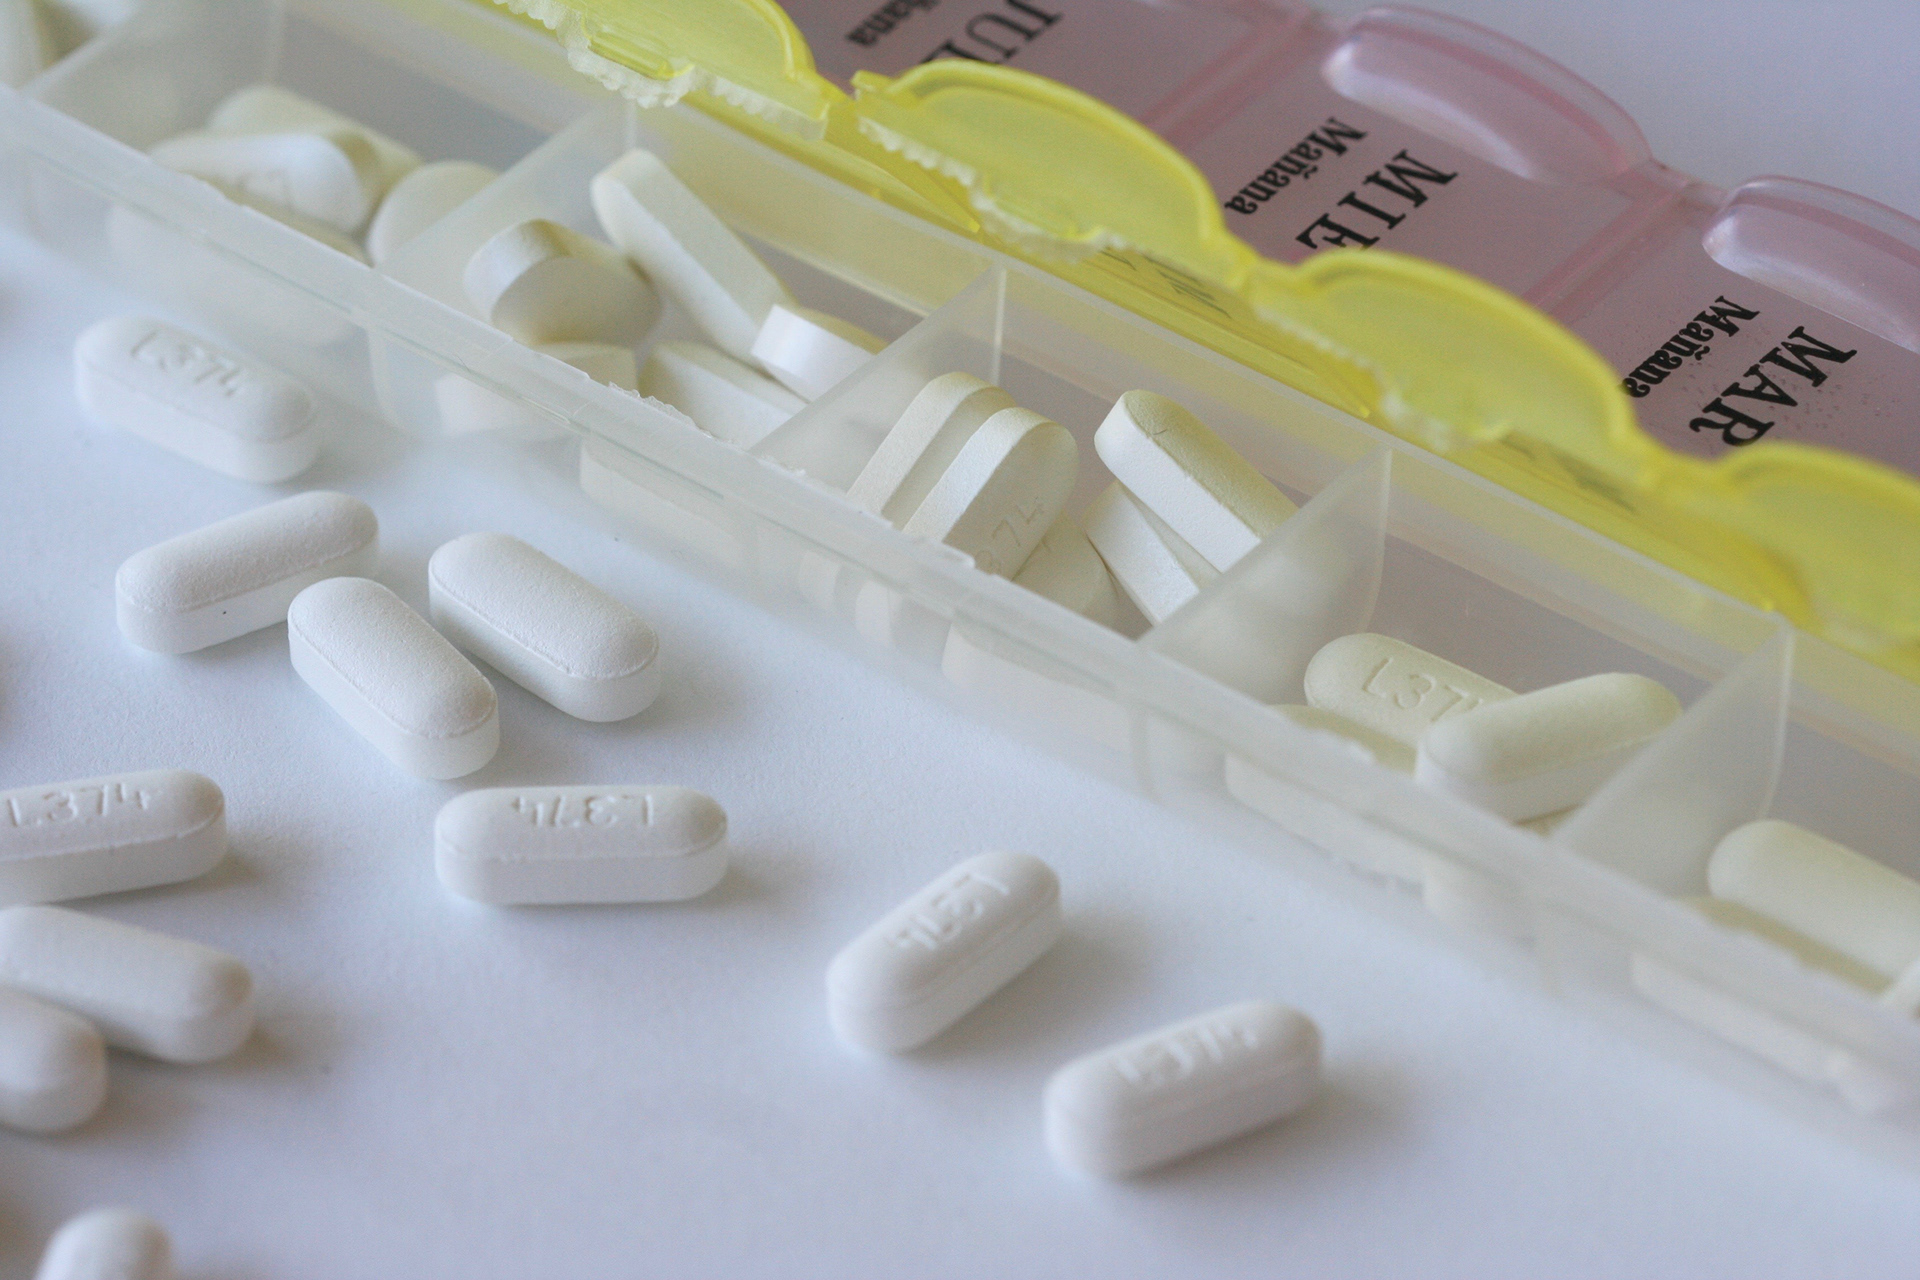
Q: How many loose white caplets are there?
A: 11